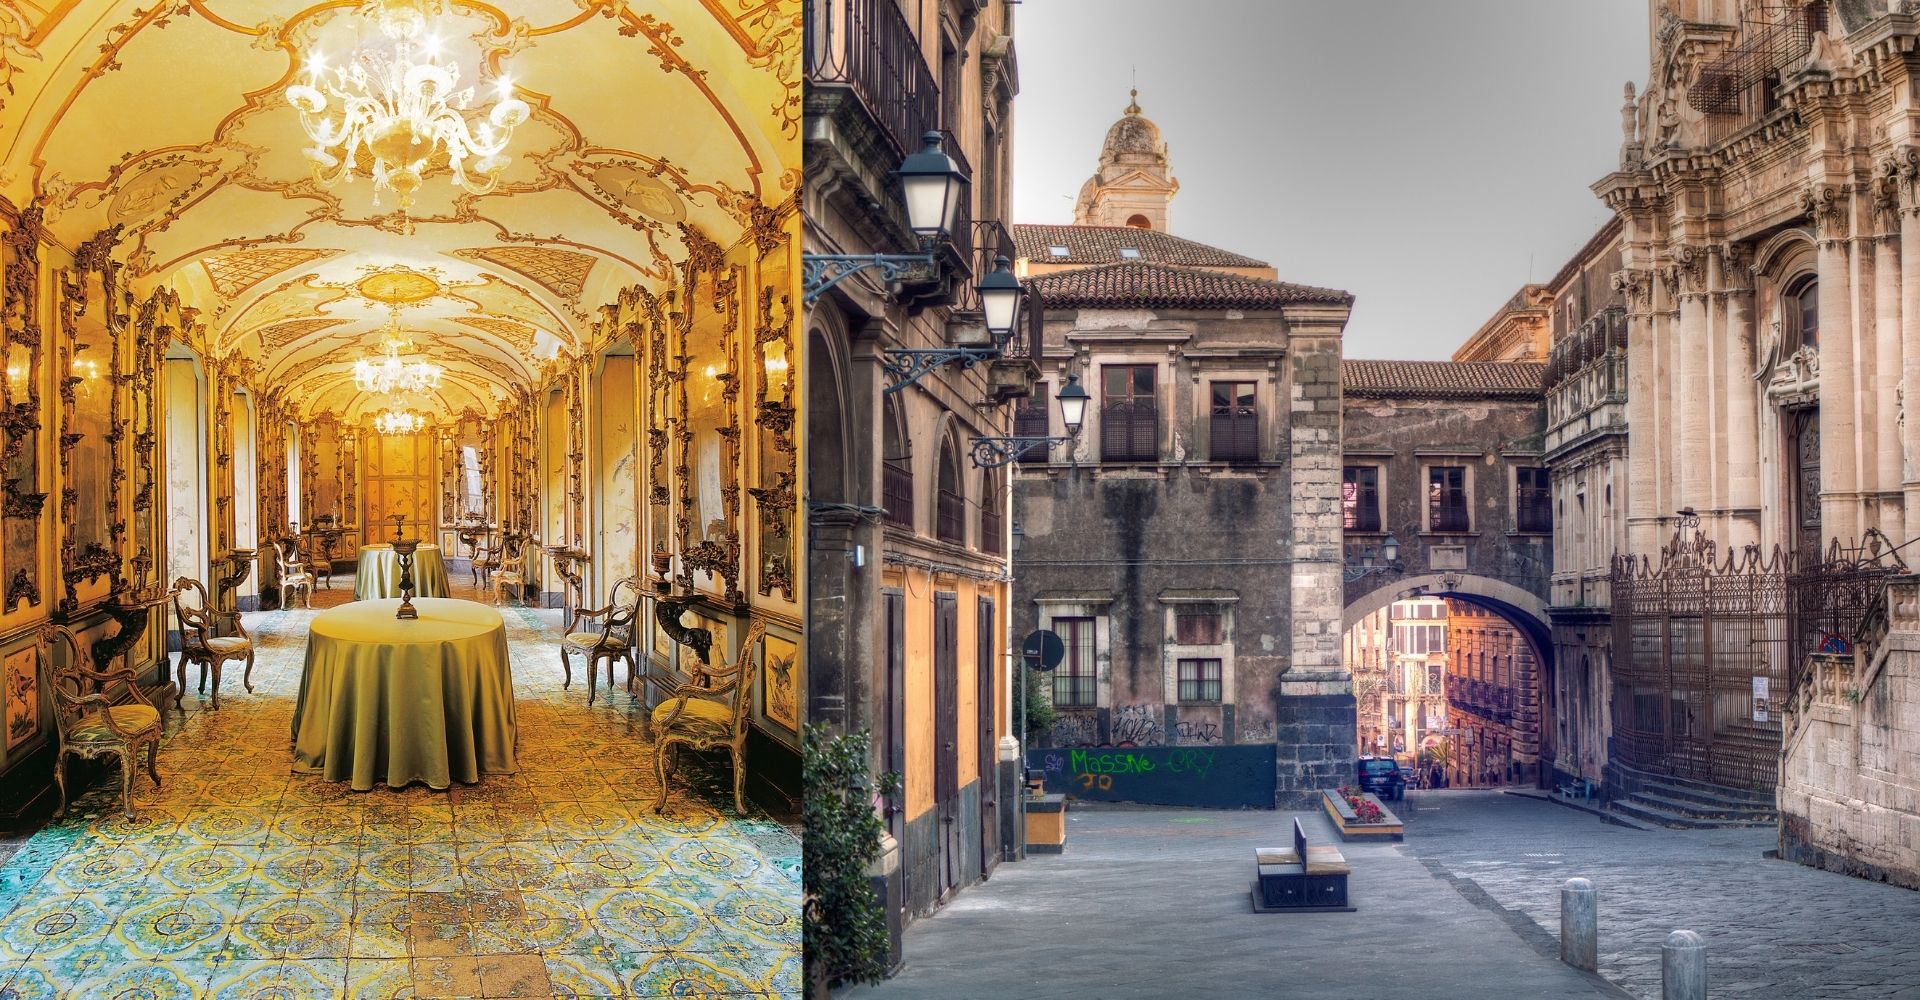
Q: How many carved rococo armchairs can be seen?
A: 8